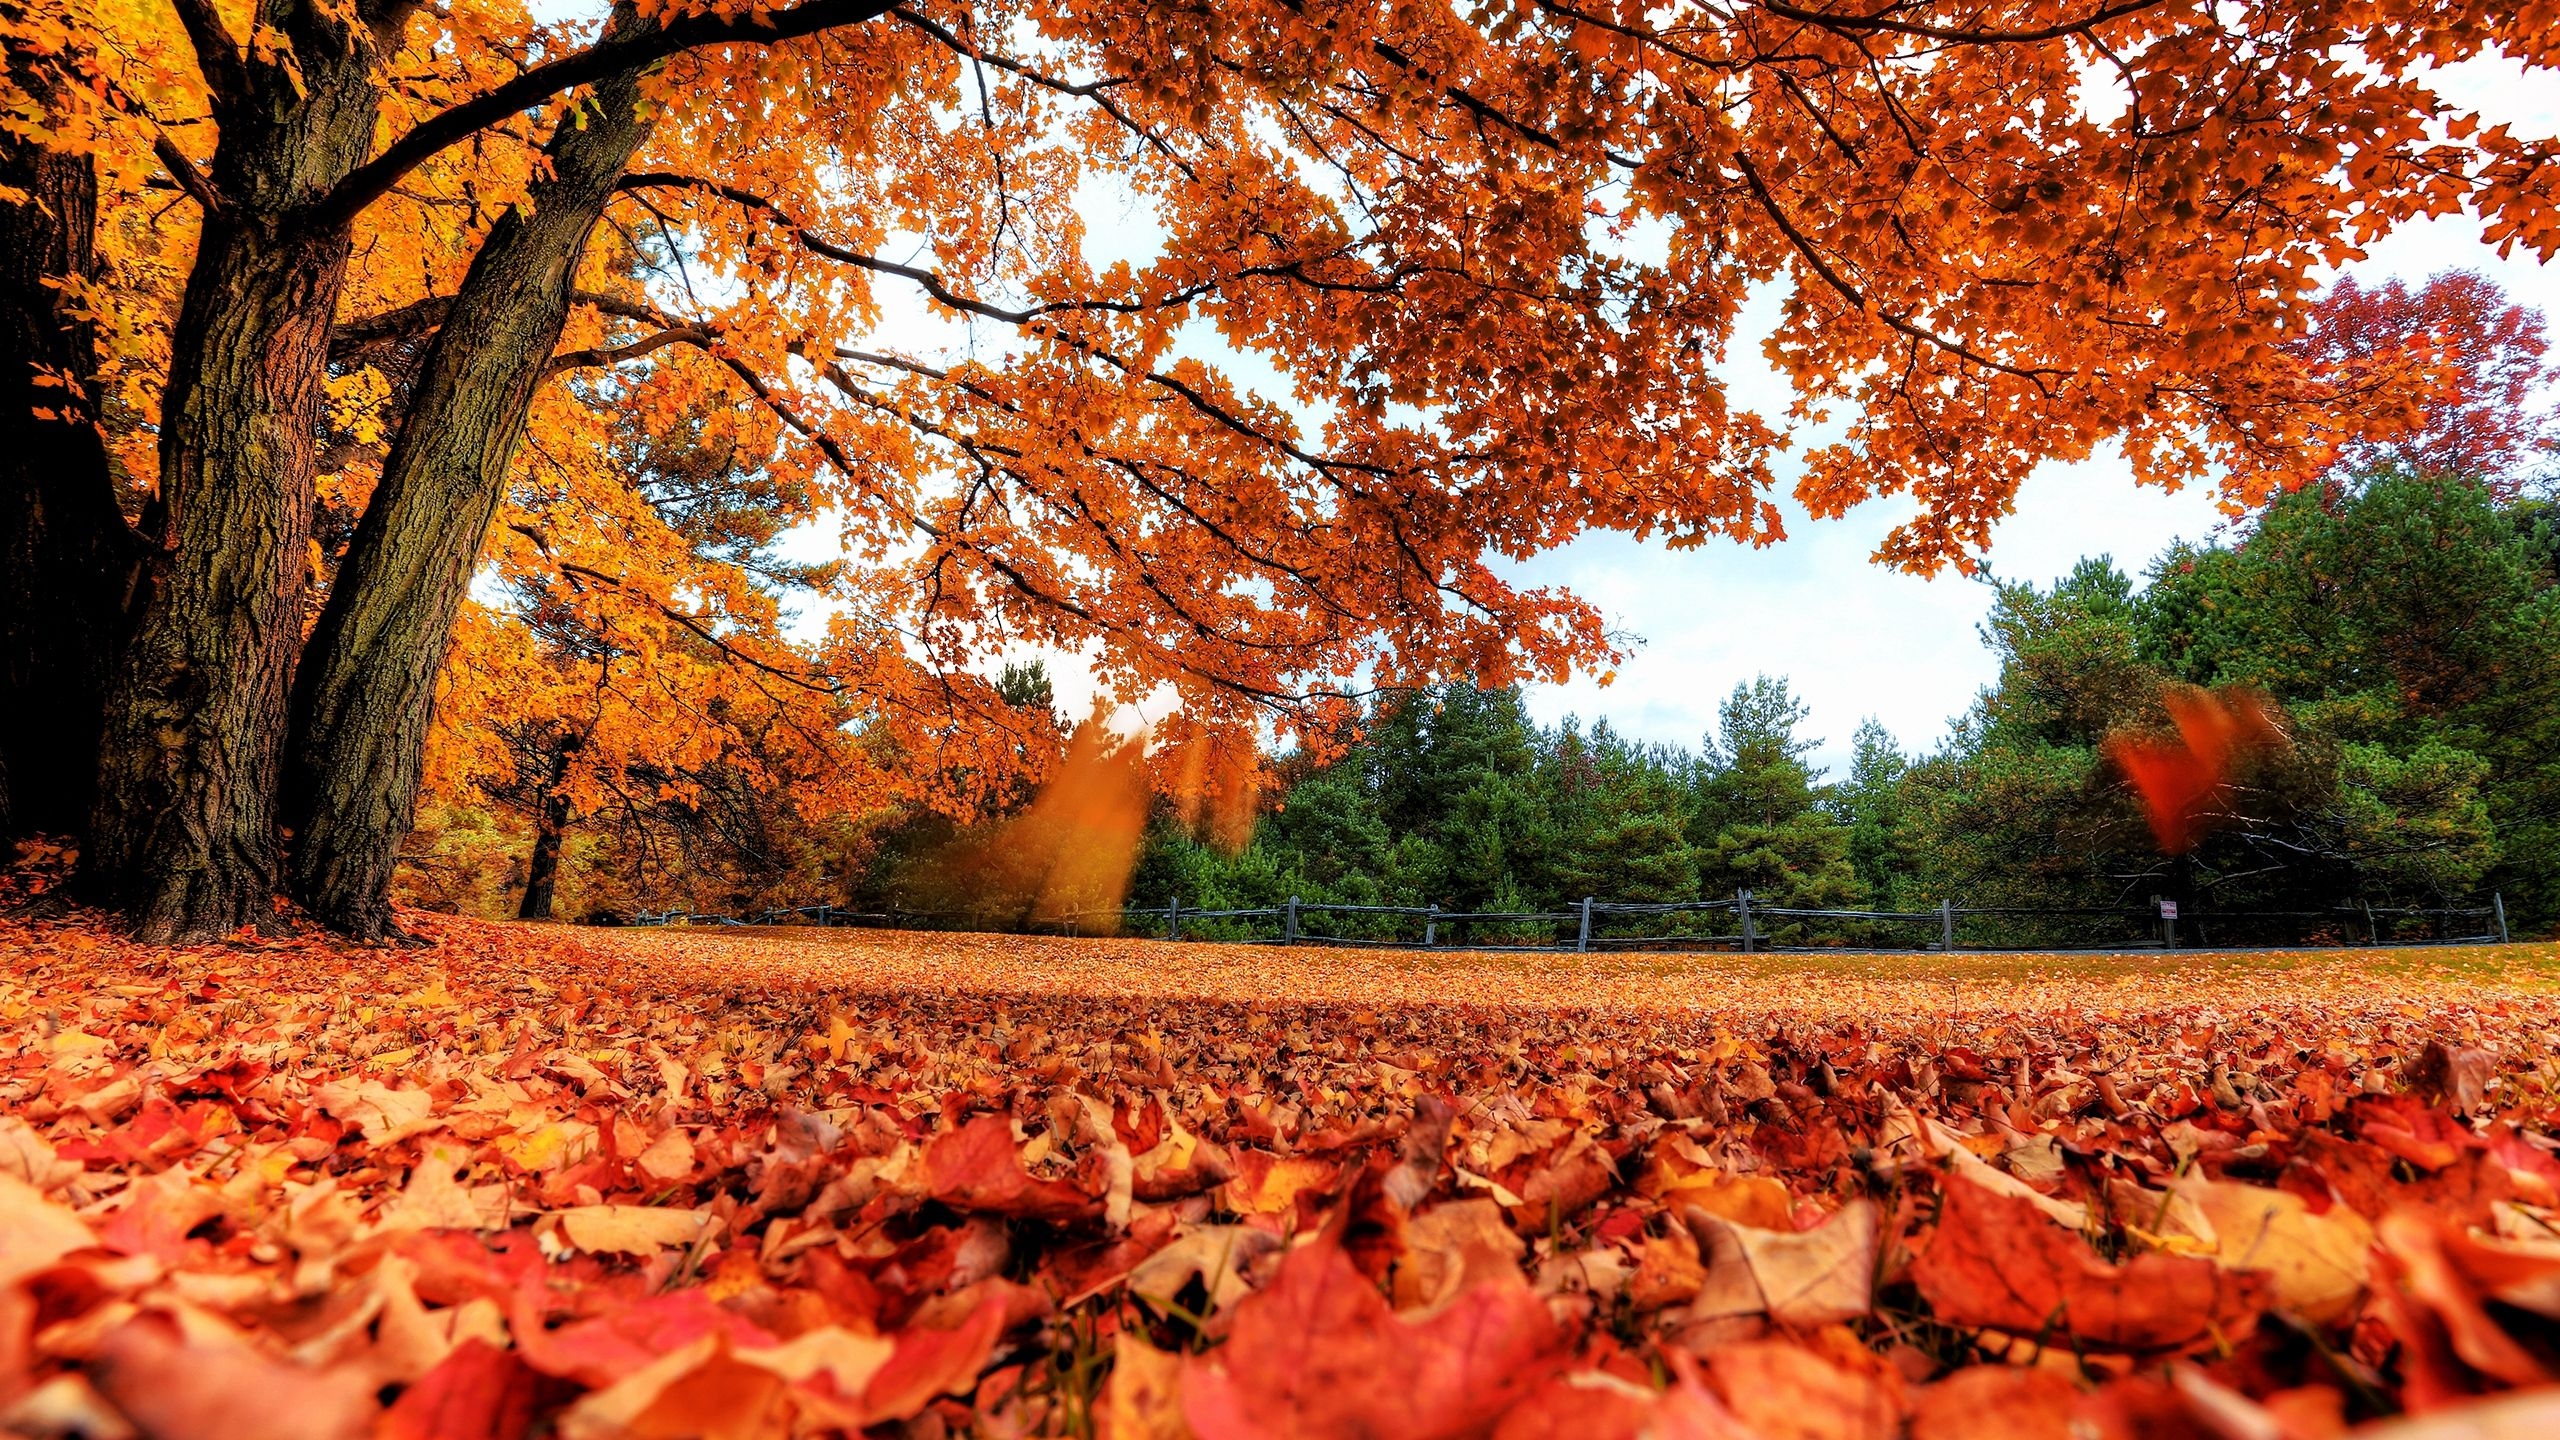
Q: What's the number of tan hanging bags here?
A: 0